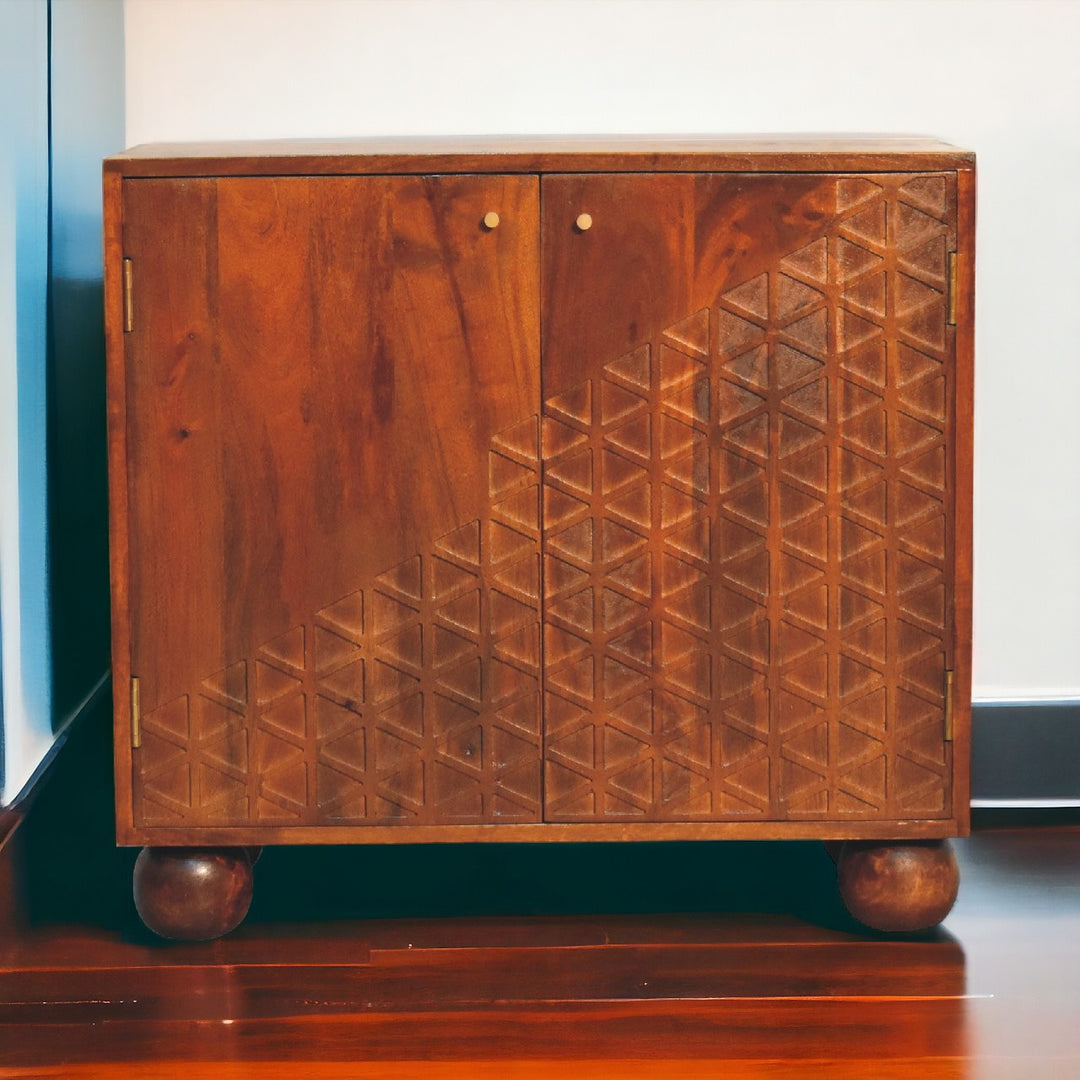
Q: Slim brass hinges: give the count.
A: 4